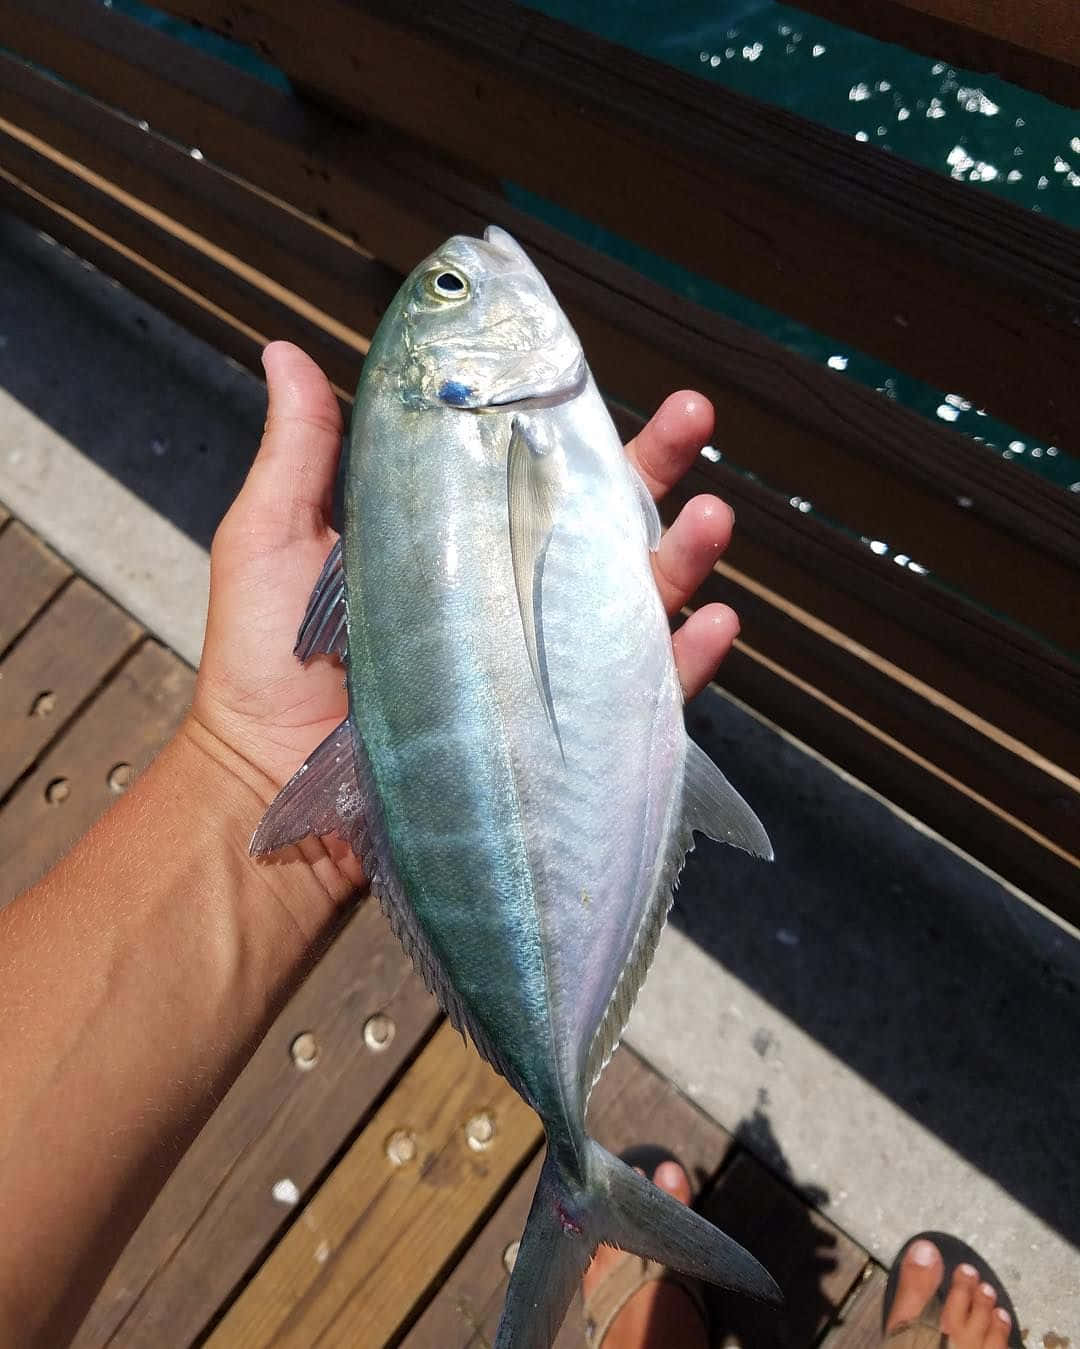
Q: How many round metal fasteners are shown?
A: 8